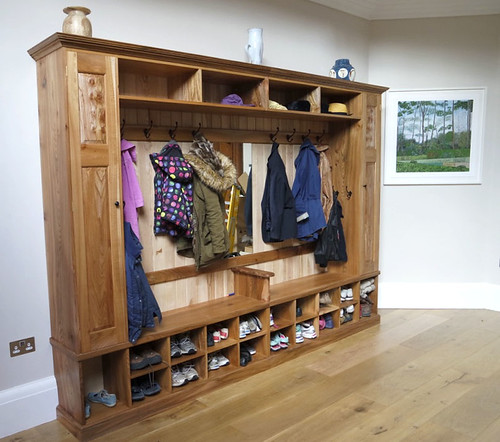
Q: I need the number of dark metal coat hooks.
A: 10